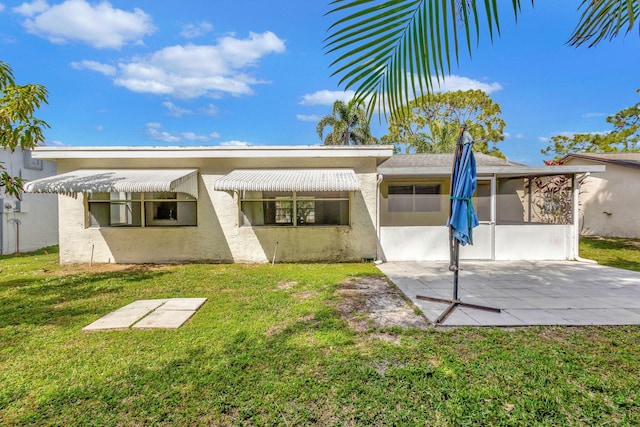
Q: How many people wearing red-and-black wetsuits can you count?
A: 0